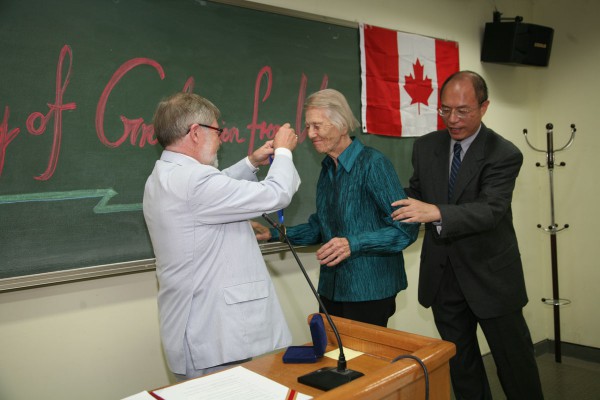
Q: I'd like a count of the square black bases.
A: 1